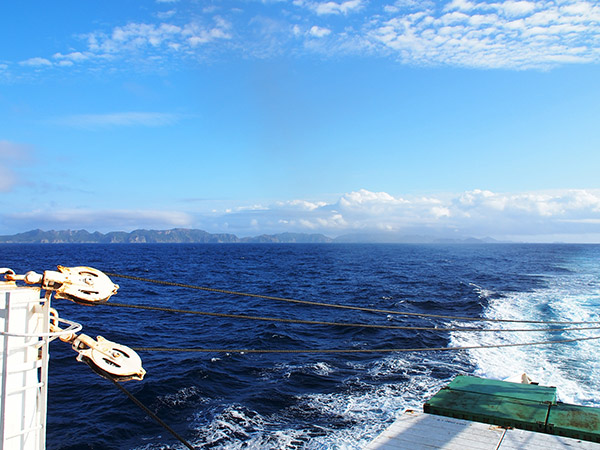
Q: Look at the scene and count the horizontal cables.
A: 3